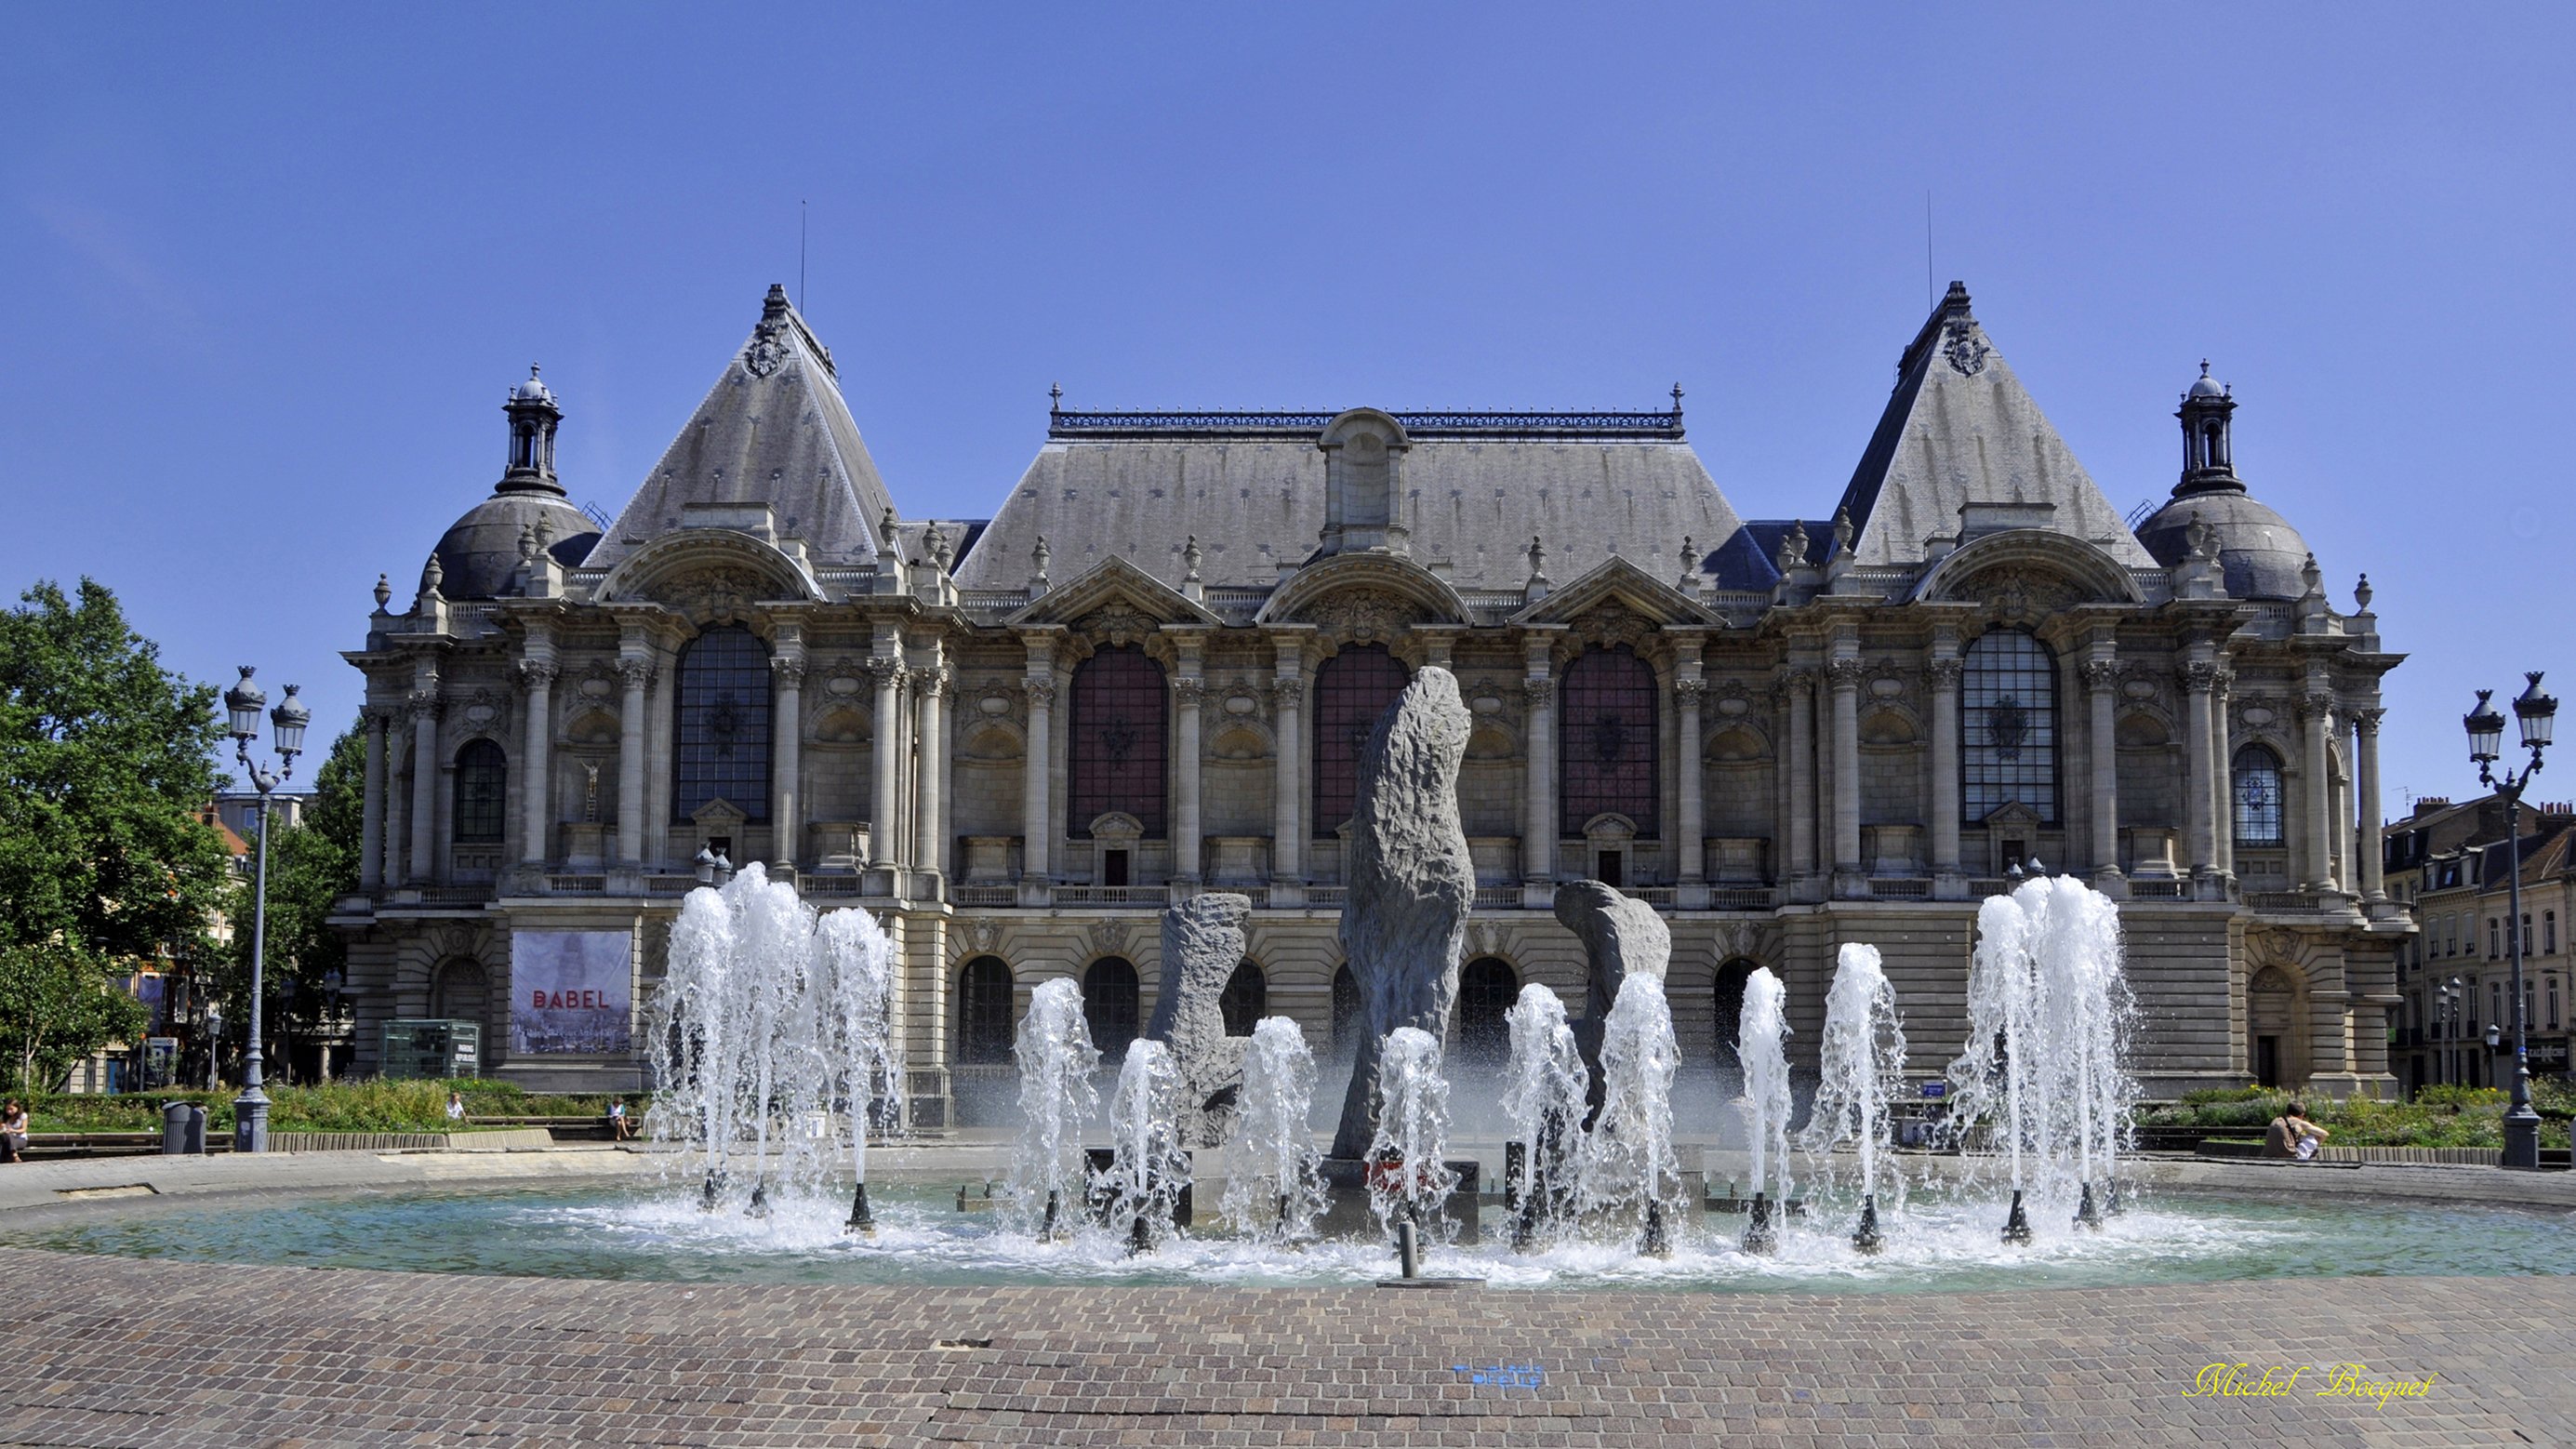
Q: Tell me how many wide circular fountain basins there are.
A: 1